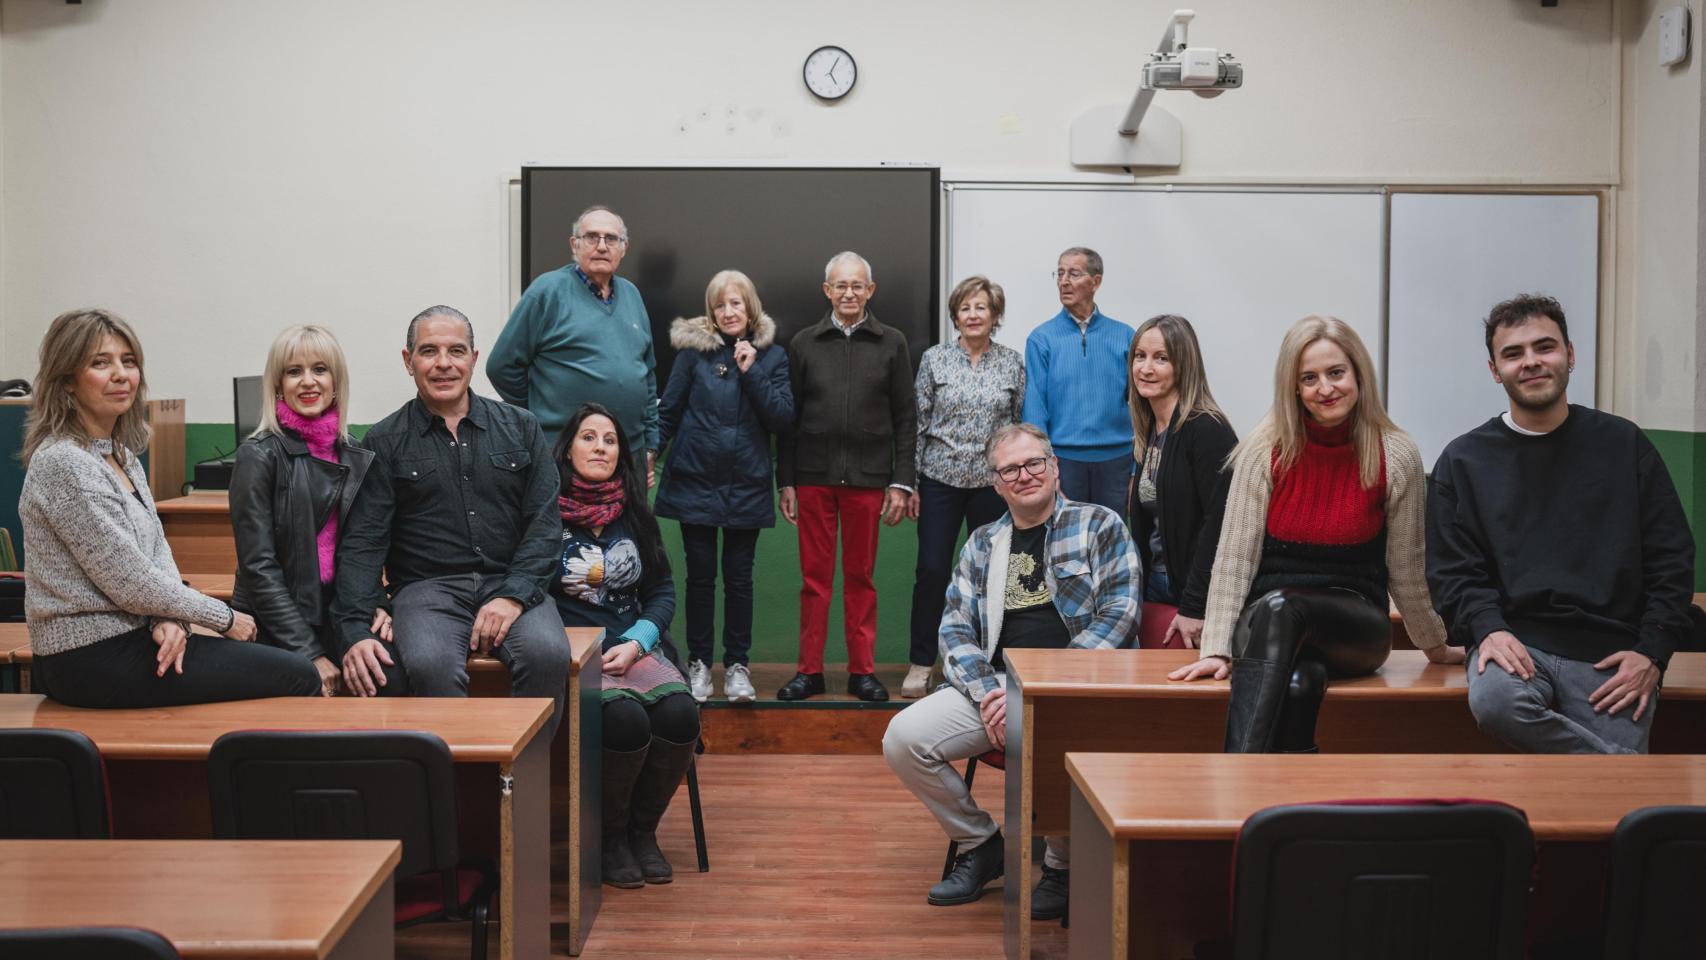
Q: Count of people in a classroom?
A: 13